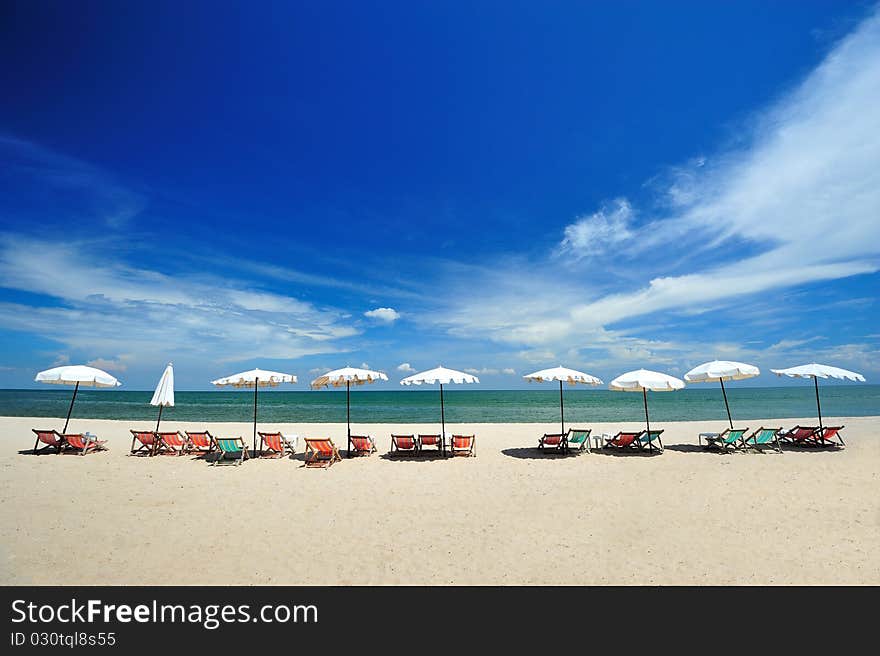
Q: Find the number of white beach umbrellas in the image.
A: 9